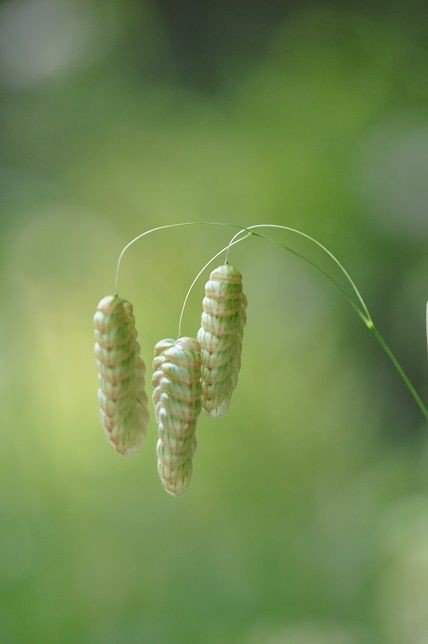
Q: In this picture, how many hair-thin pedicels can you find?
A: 3